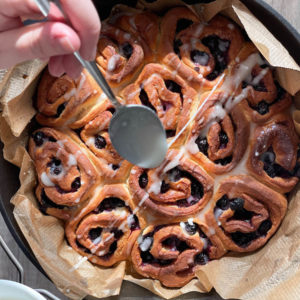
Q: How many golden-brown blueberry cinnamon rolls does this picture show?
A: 13